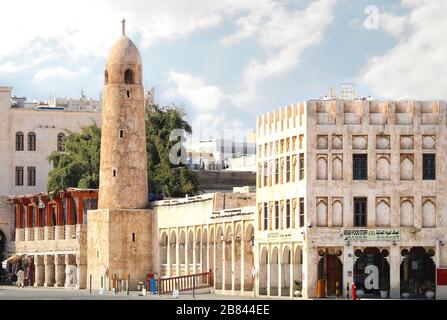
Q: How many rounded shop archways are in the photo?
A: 3